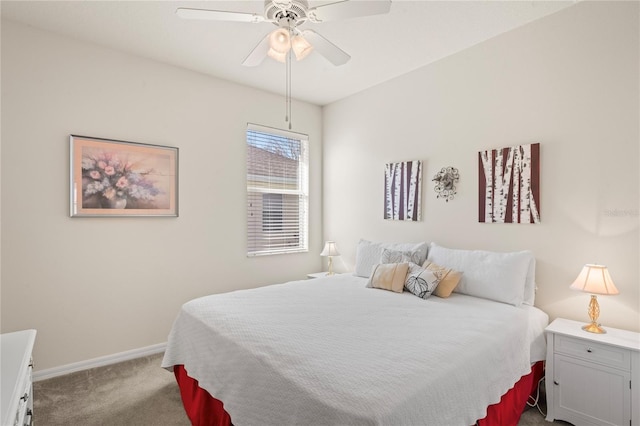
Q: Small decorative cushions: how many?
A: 4